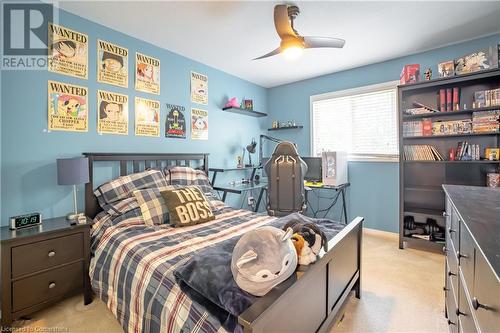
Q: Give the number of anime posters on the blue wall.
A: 9